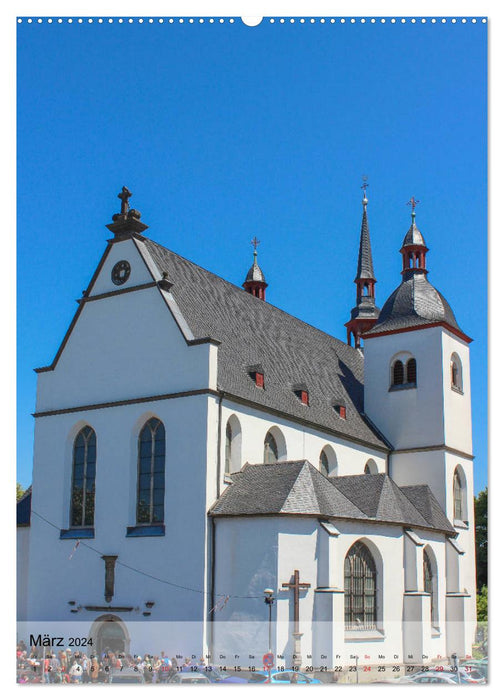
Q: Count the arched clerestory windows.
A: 4